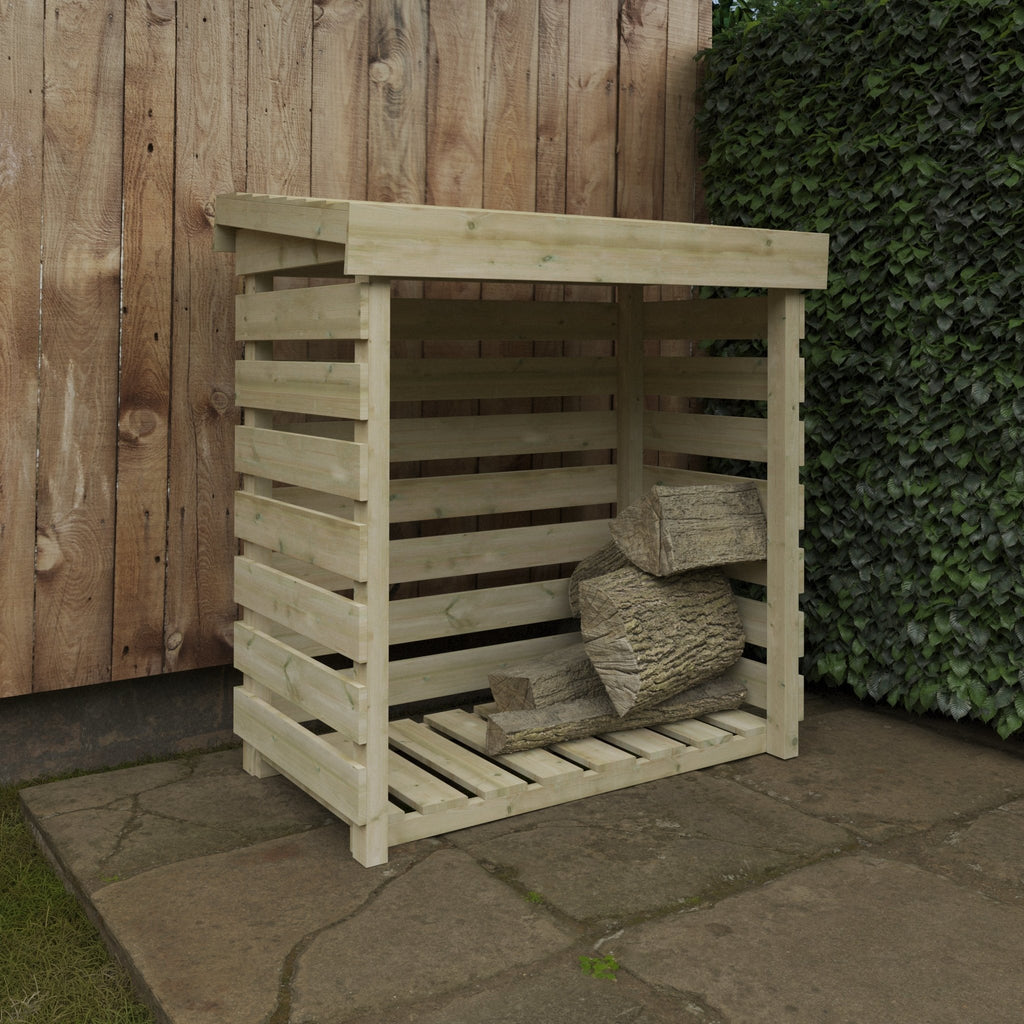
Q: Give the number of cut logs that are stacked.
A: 5